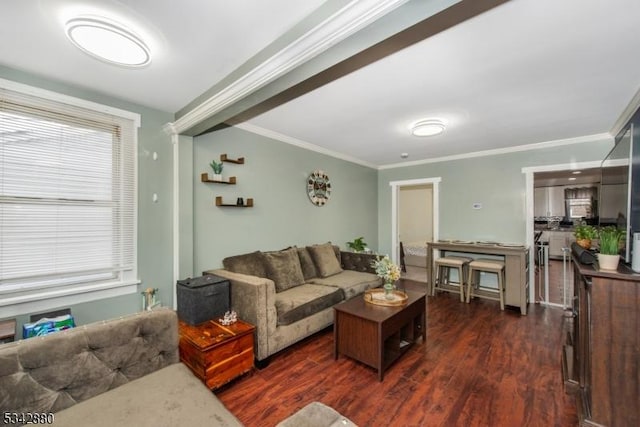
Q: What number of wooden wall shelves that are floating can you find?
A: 3